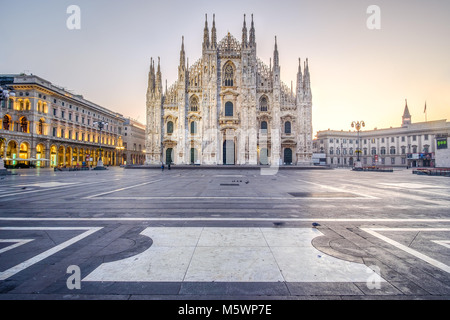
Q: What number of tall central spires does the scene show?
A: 4